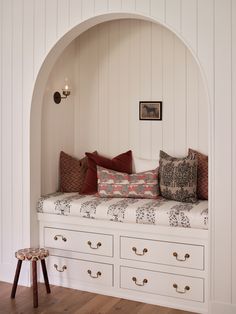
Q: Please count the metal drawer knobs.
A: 8